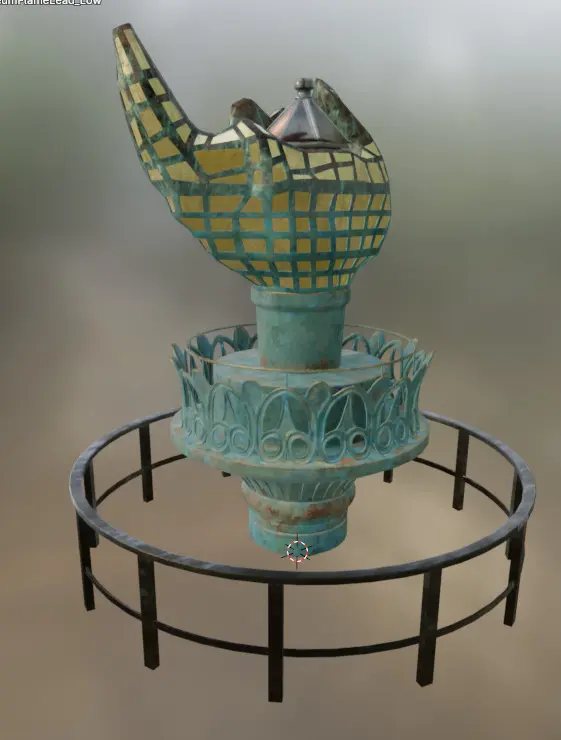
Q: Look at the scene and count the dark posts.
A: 11